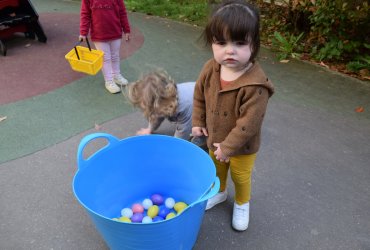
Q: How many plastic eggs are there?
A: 14